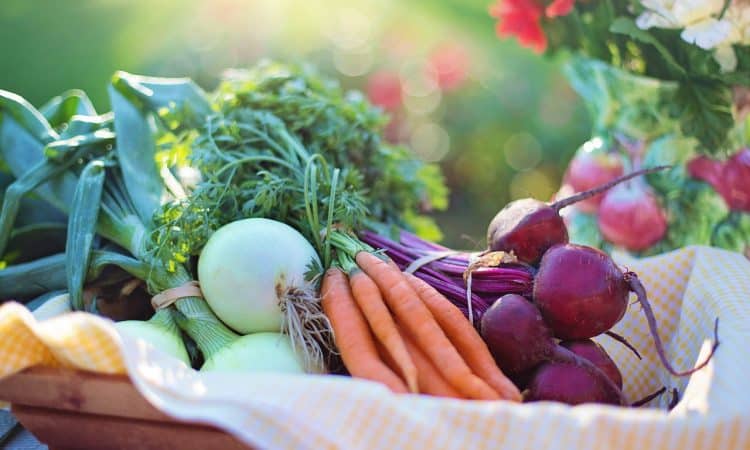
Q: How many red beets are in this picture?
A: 5